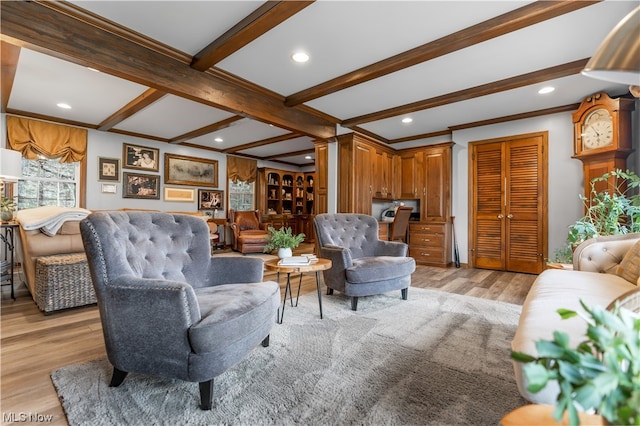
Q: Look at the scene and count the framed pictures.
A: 7